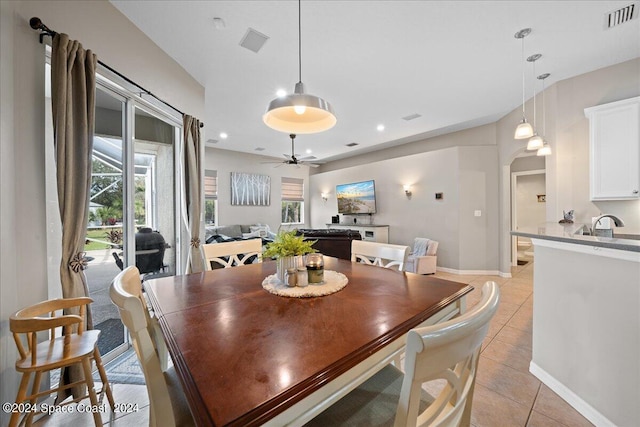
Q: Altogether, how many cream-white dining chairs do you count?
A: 4